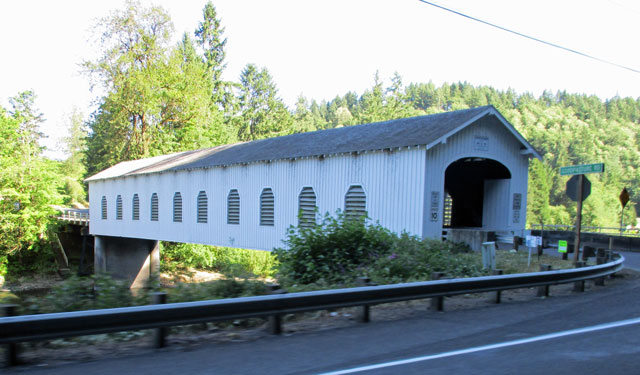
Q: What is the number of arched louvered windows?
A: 10